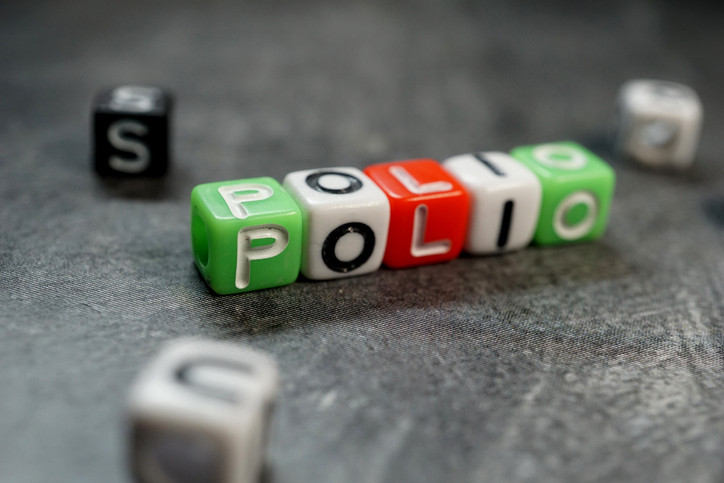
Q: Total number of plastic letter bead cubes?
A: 8